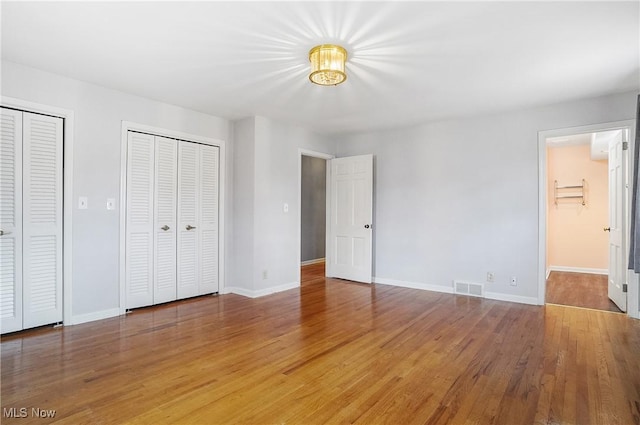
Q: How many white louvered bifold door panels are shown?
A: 6